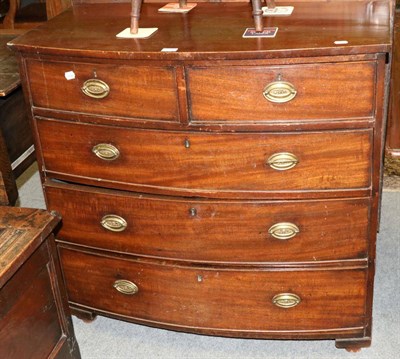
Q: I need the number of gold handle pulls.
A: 8